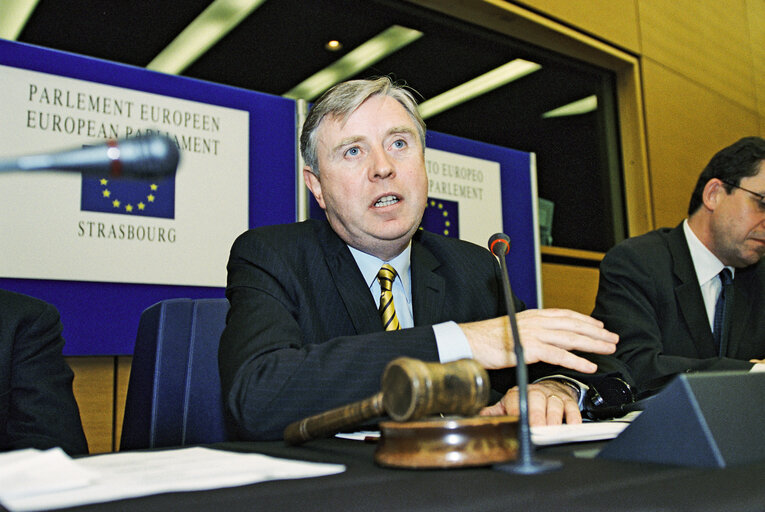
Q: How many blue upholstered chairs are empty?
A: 1